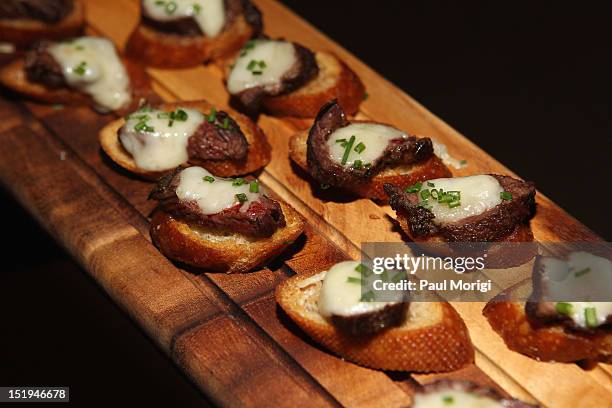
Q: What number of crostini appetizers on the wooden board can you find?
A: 11